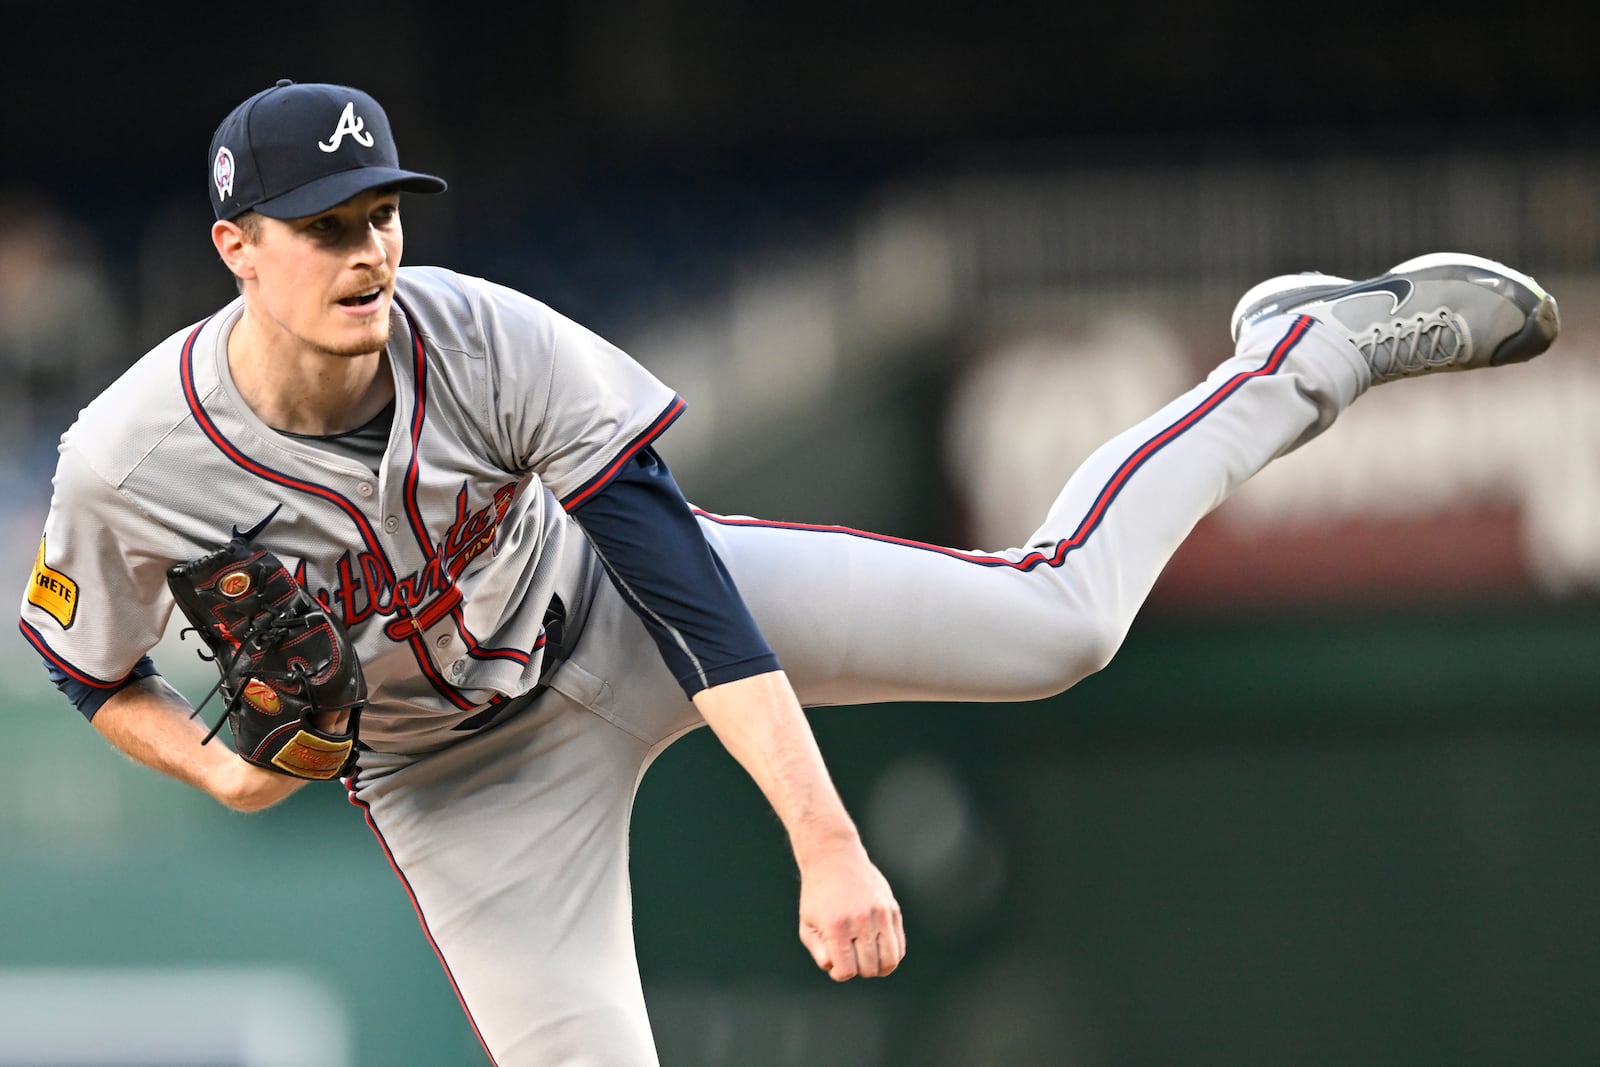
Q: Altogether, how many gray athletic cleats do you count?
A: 1